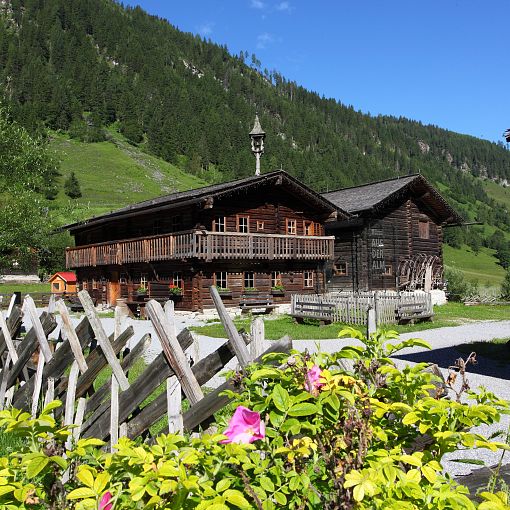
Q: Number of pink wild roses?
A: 3